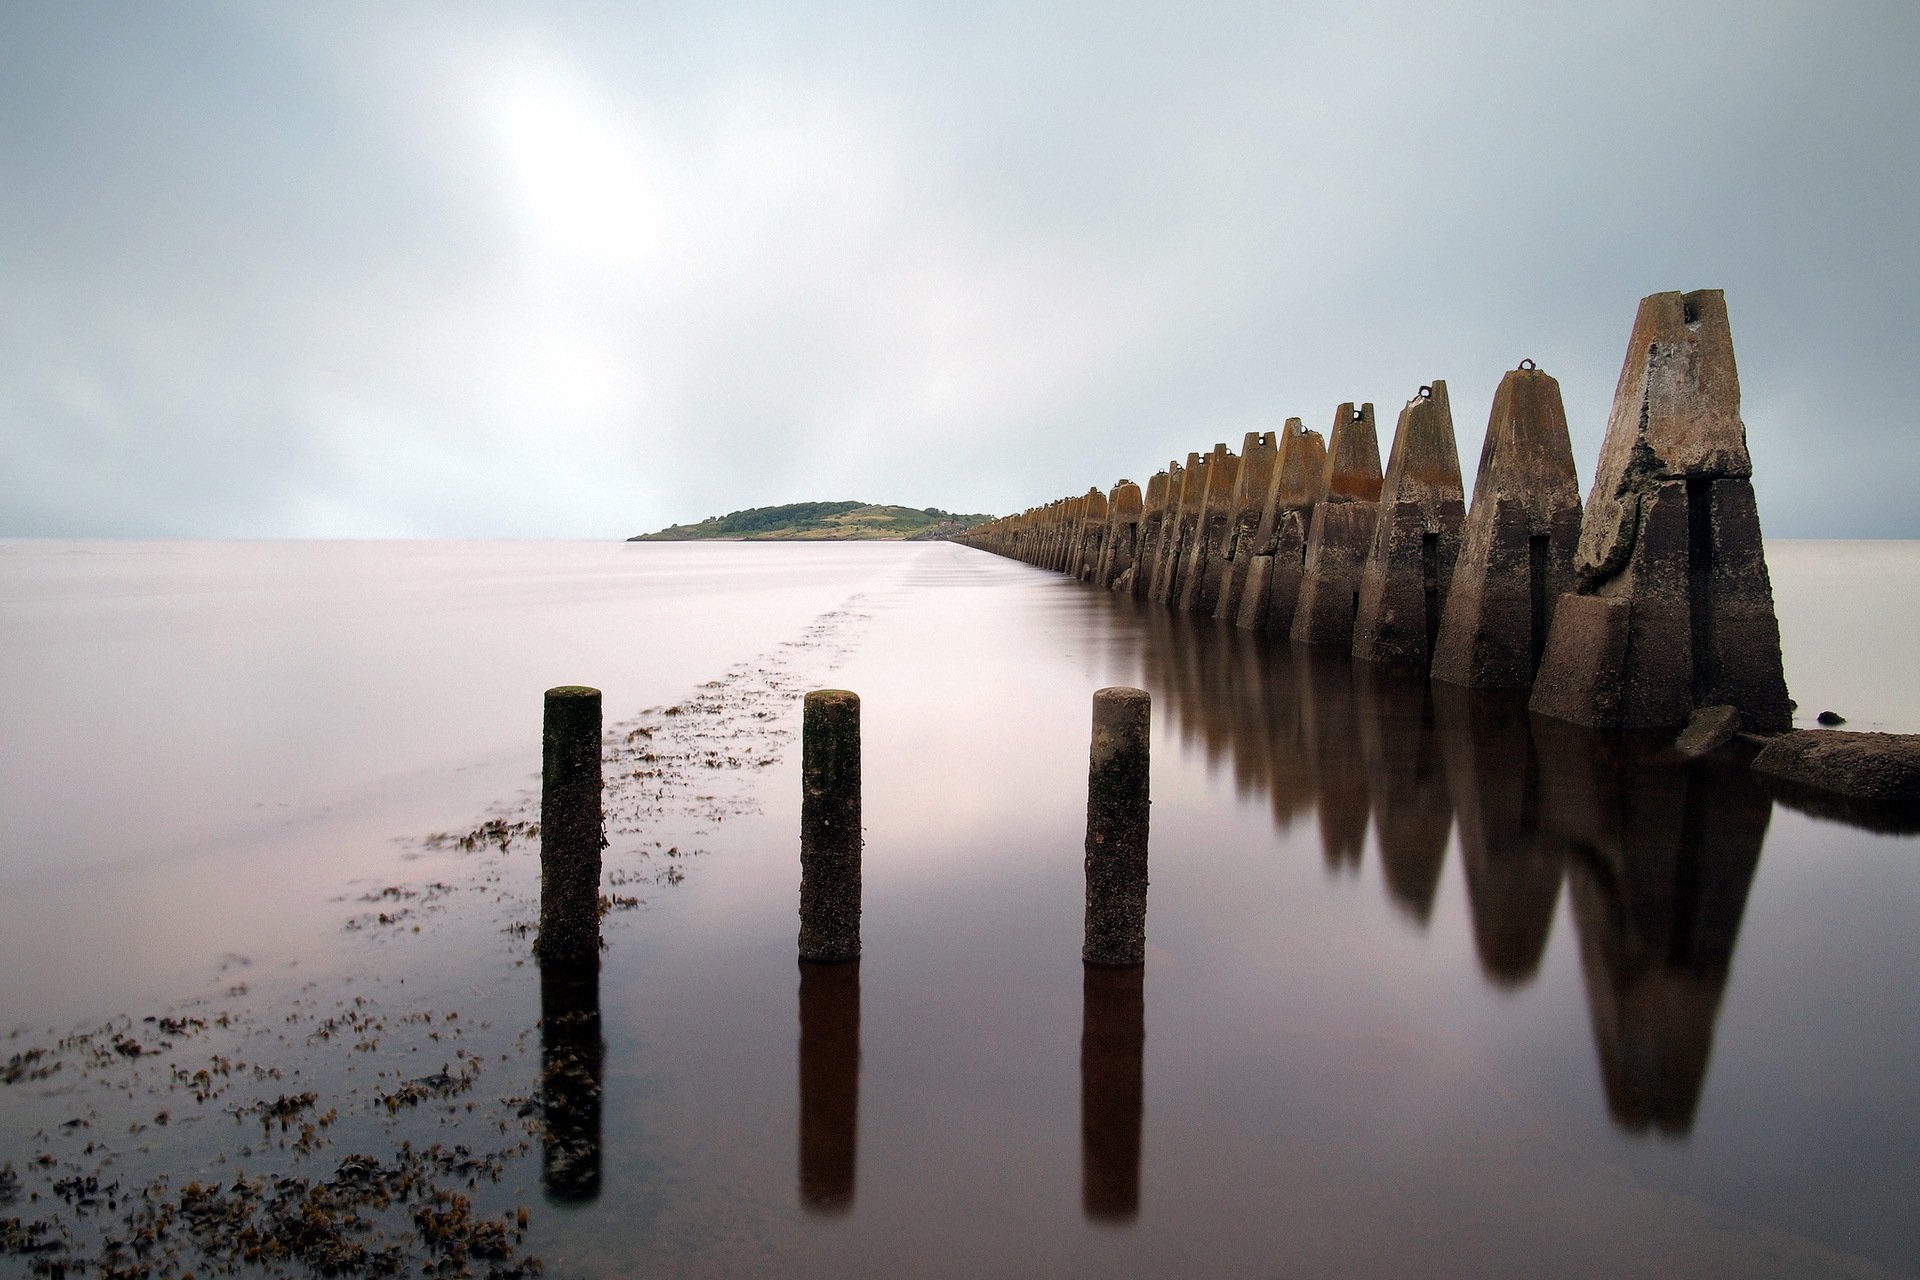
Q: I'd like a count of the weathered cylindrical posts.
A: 3